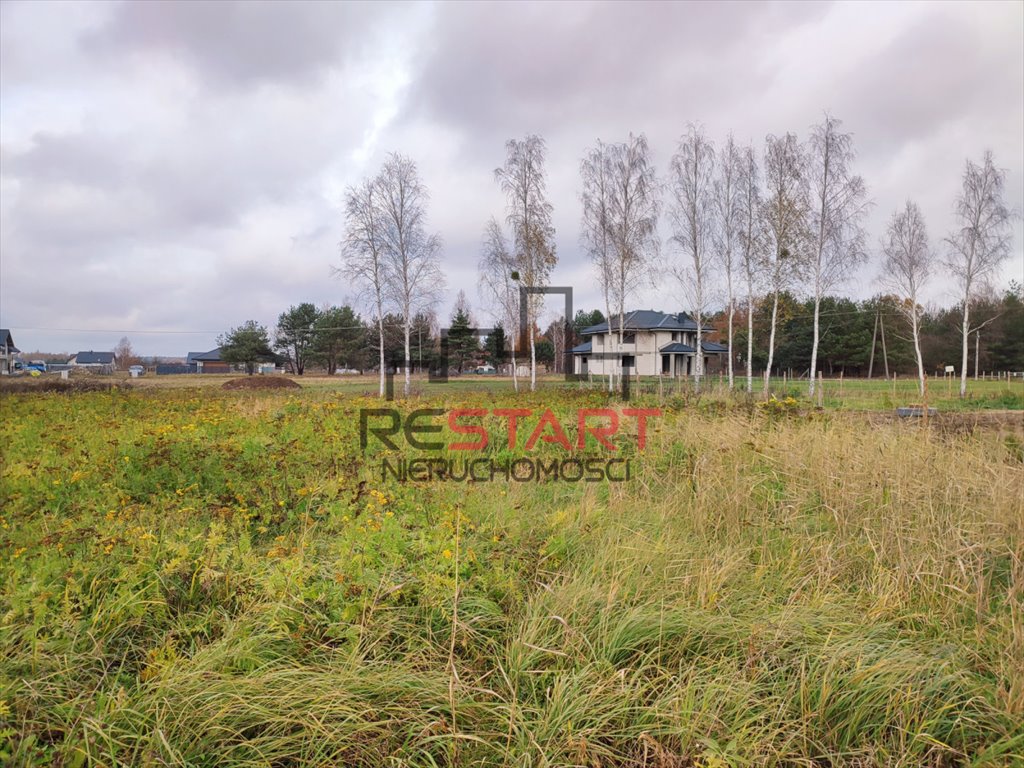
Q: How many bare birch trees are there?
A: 13